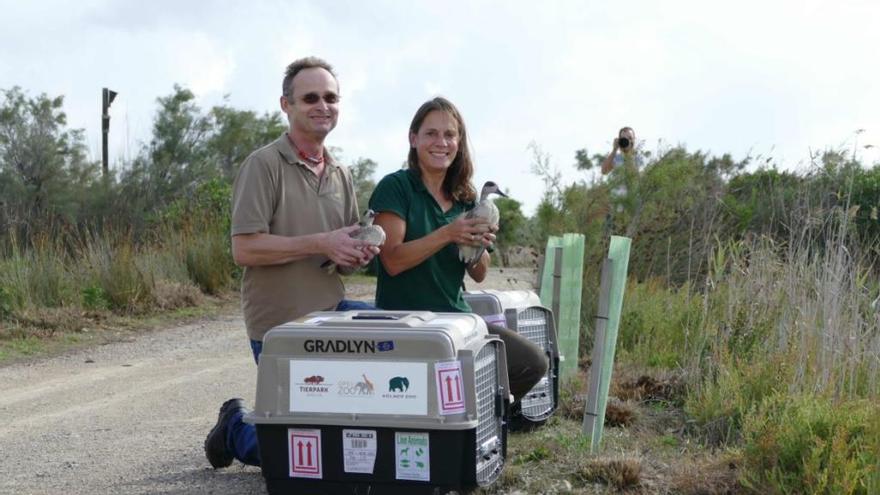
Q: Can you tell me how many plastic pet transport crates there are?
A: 2